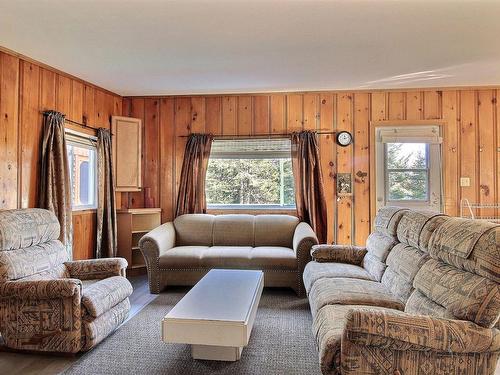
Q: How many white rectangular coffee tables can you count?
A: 1